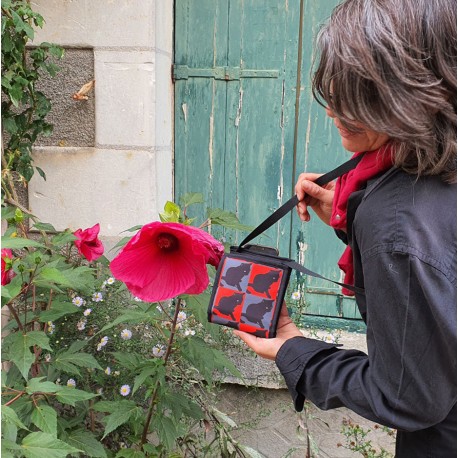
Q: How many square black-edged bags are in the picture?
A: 1